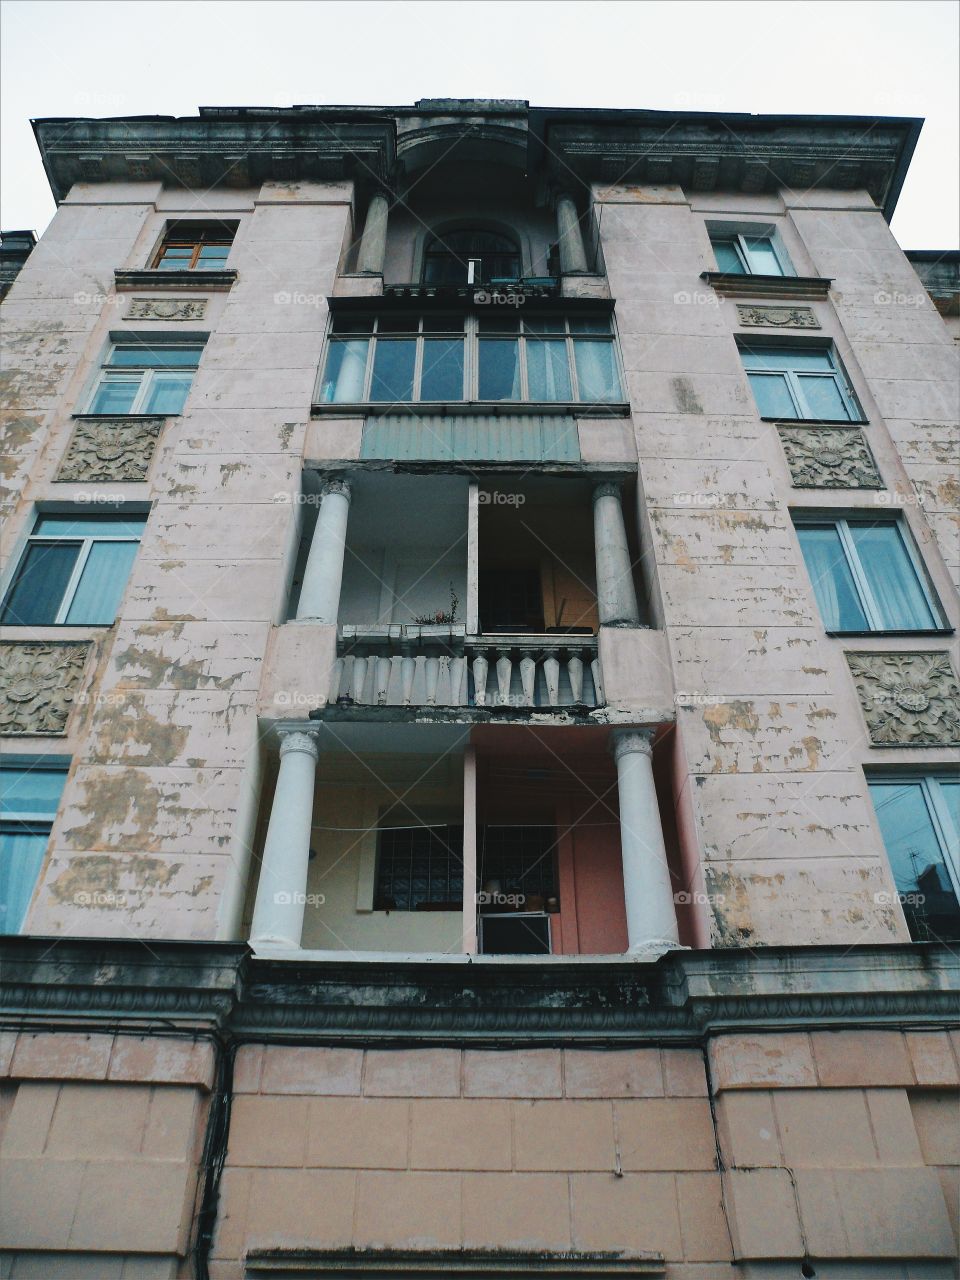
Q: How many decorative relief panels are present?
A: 6